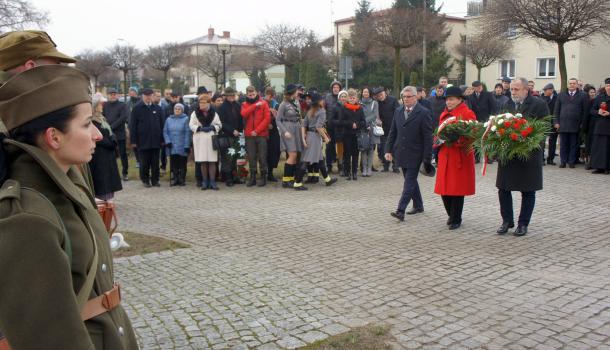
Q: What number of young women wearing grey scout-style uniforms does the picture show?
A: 2